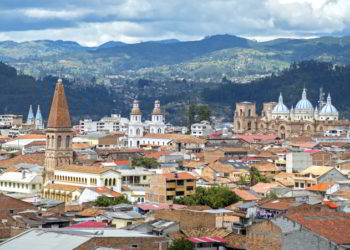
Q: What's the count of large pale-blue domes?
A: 3